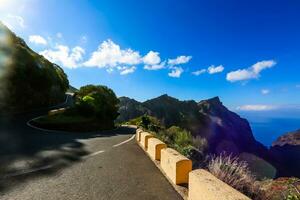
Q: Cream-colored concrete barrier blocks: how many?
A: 5